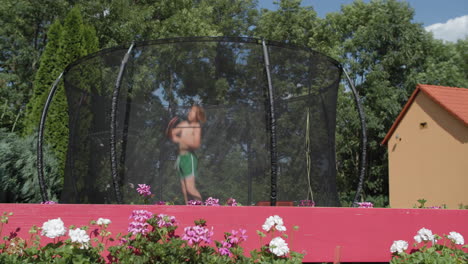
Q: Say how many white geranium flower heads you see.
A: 8